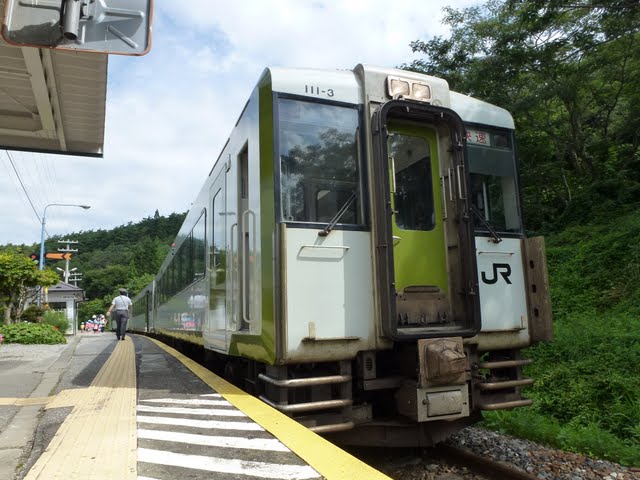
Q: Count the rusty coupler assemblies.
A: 1